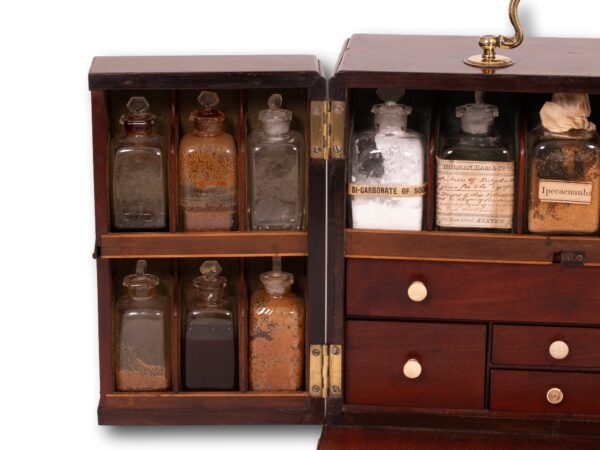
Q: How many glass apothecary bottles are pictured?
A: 9